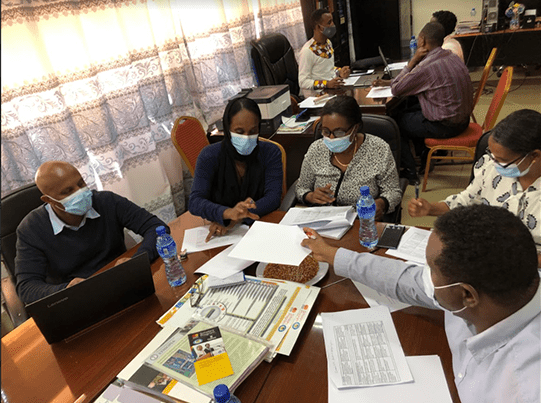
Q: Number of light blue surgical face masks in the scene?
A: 4